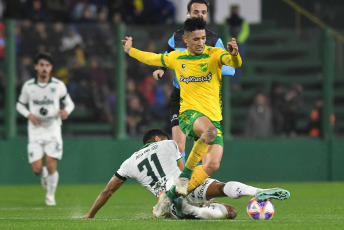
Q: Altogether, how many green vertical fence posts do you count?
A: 4